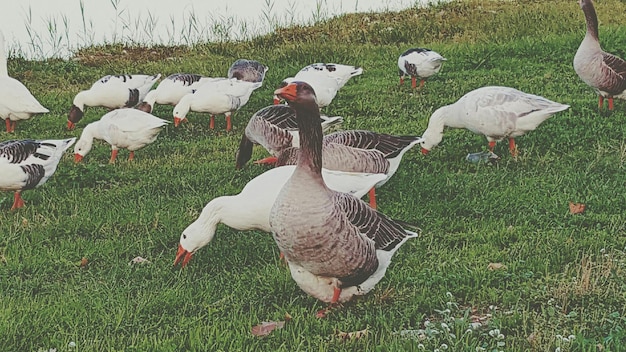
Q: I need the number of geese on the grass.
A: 15